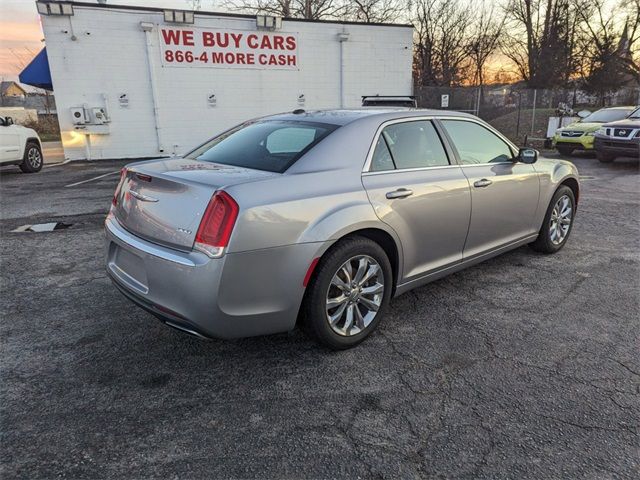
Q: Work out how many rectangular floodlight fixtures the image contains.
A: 3